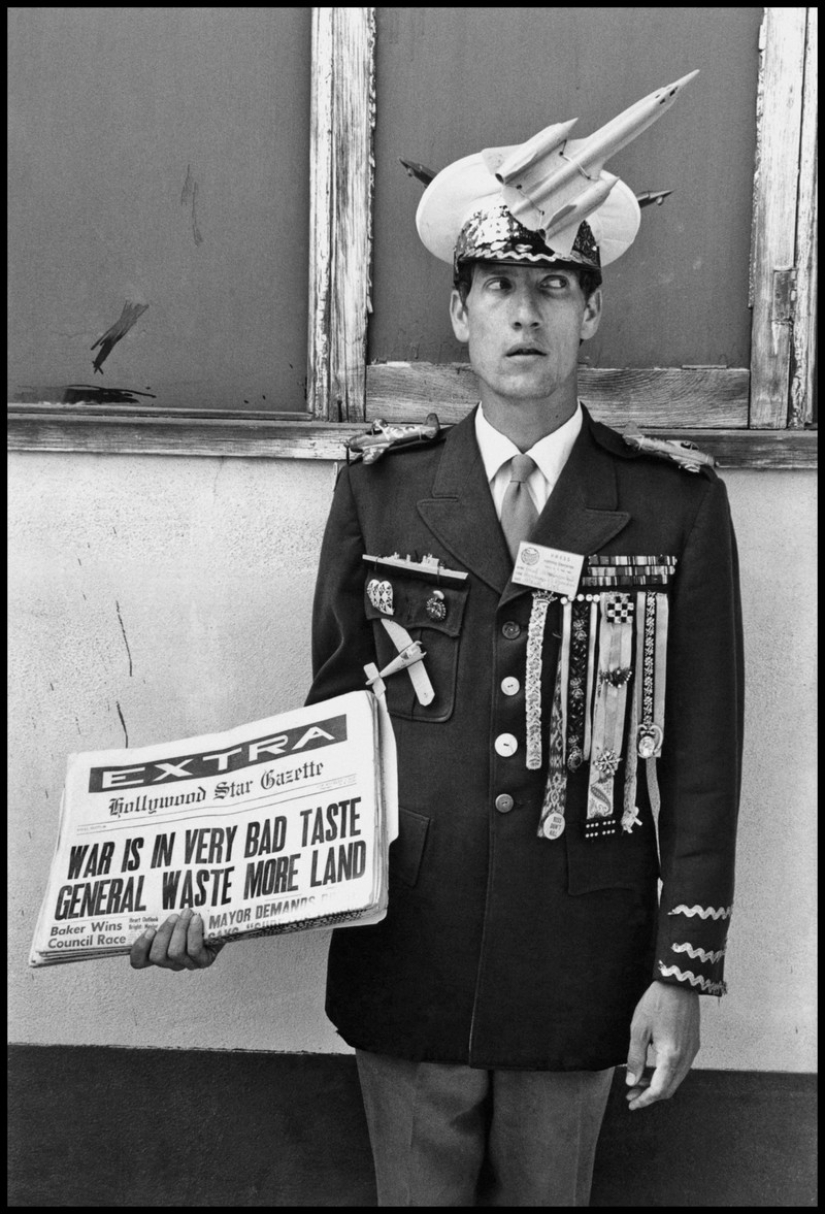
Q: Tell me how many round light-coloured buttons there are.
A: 2